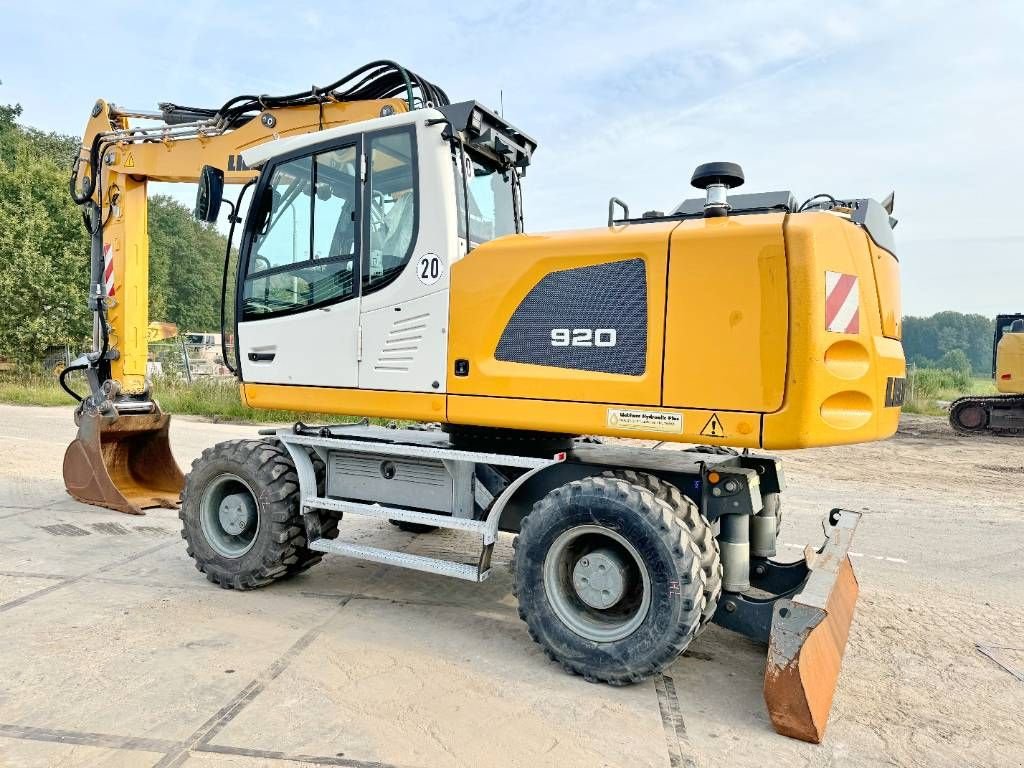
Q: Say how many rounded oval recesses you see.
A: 2